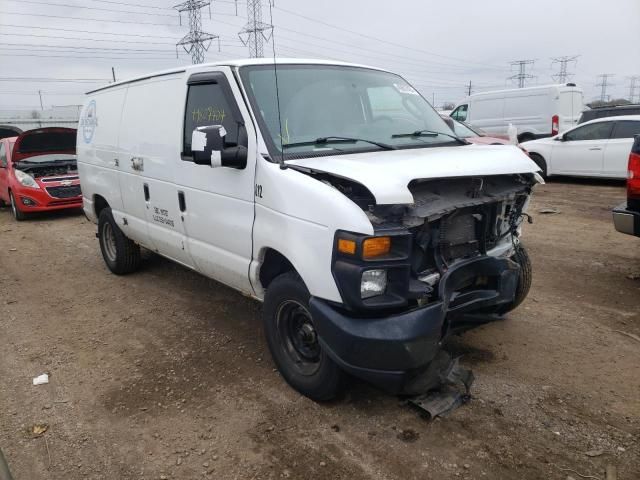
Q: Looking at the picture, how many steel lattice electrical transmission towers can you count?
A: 6